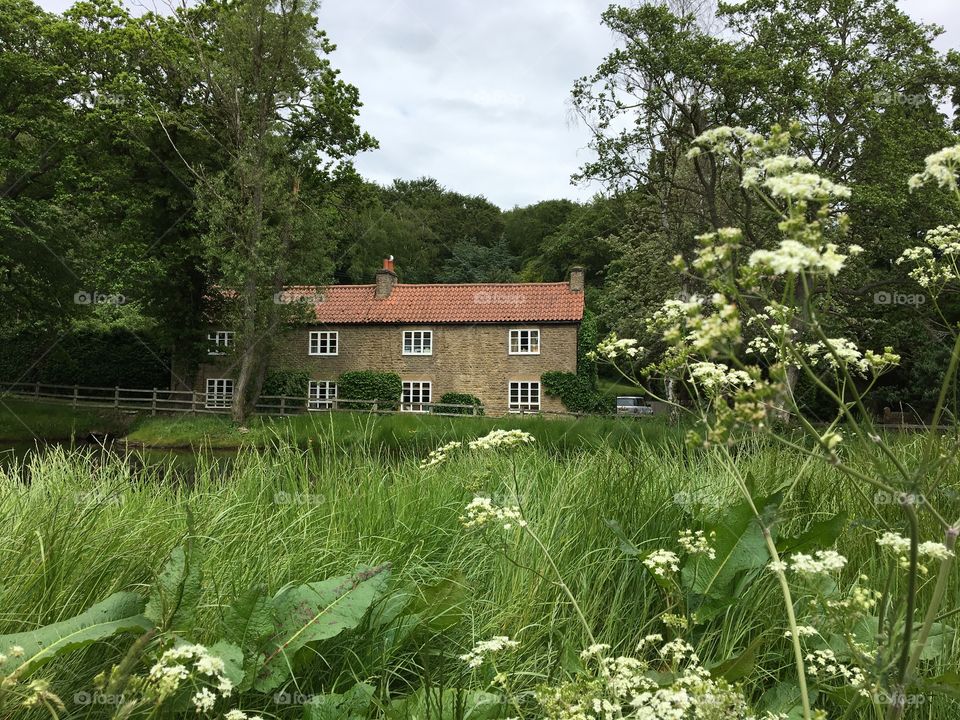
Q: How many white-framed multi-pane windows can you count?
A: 8